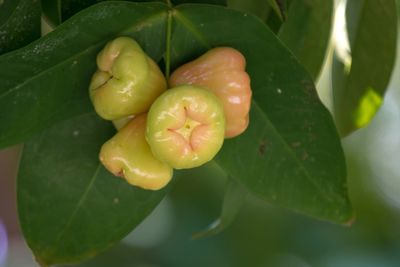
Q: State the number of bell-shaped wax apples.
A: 4